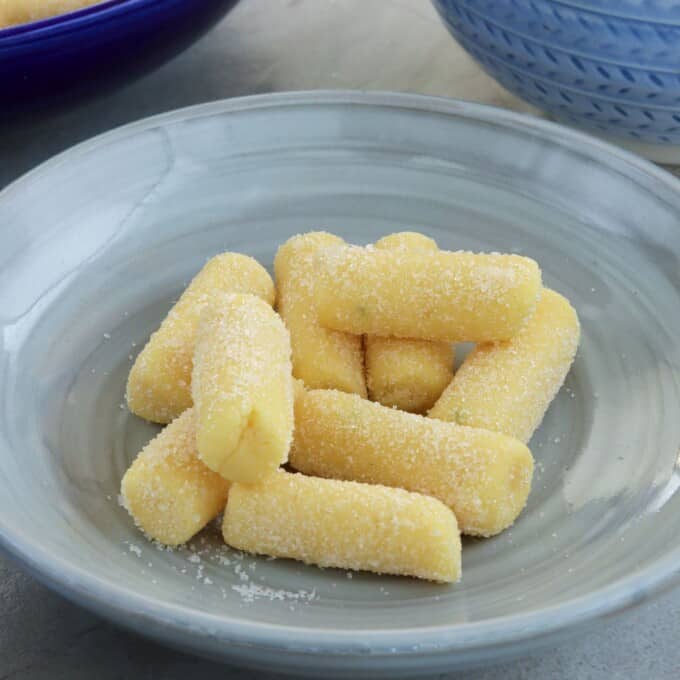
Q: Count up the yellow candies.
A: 9